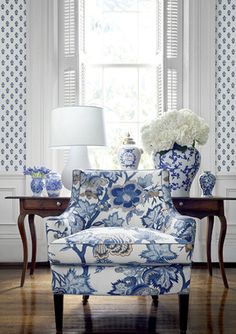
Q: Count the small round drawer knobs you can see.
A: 2